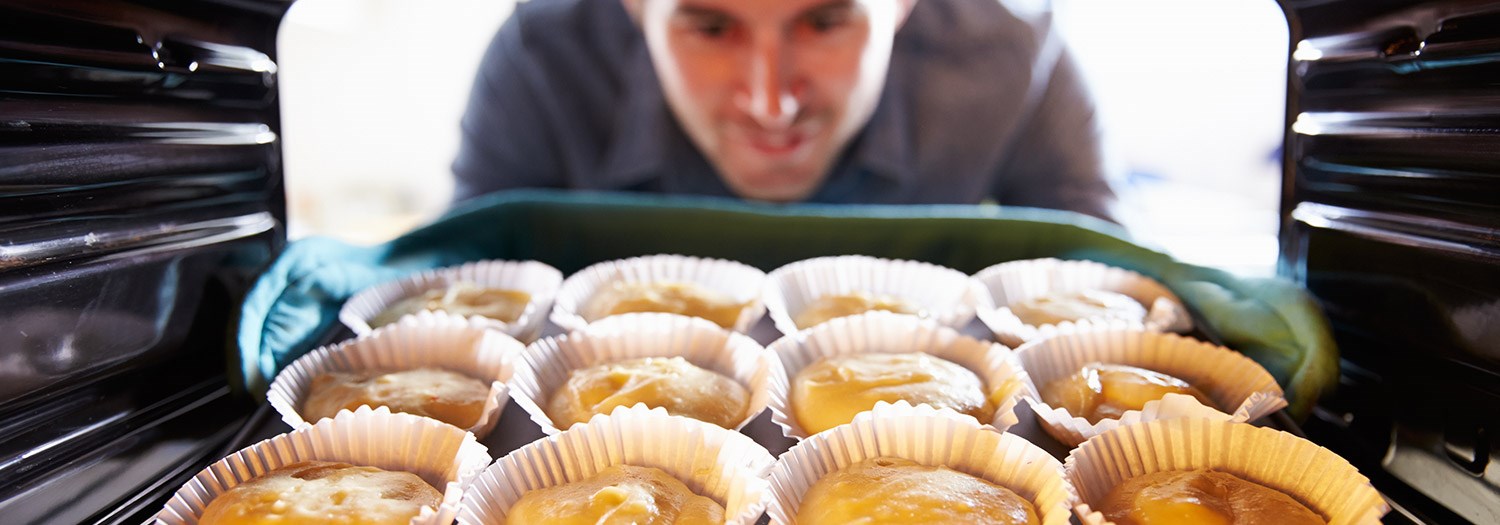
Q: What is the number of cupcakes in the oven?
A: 12